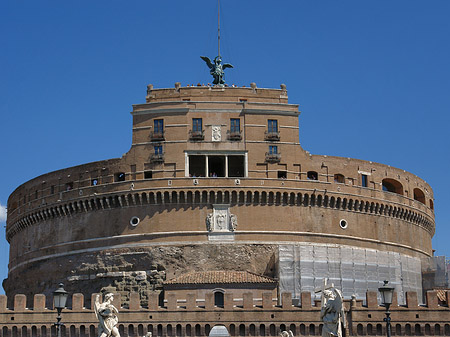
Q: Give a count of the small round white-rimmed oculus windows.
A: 2